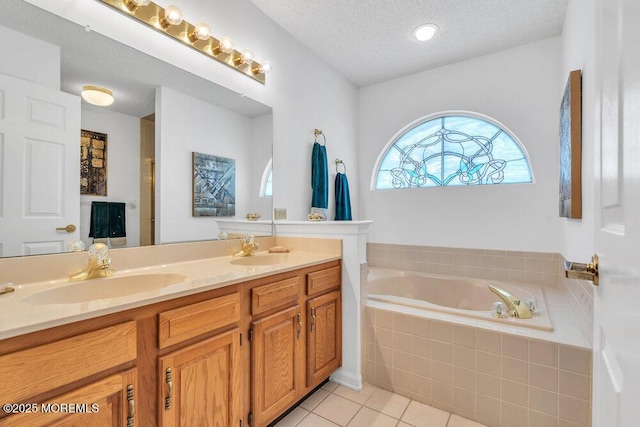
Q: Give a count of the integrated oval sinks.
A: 2